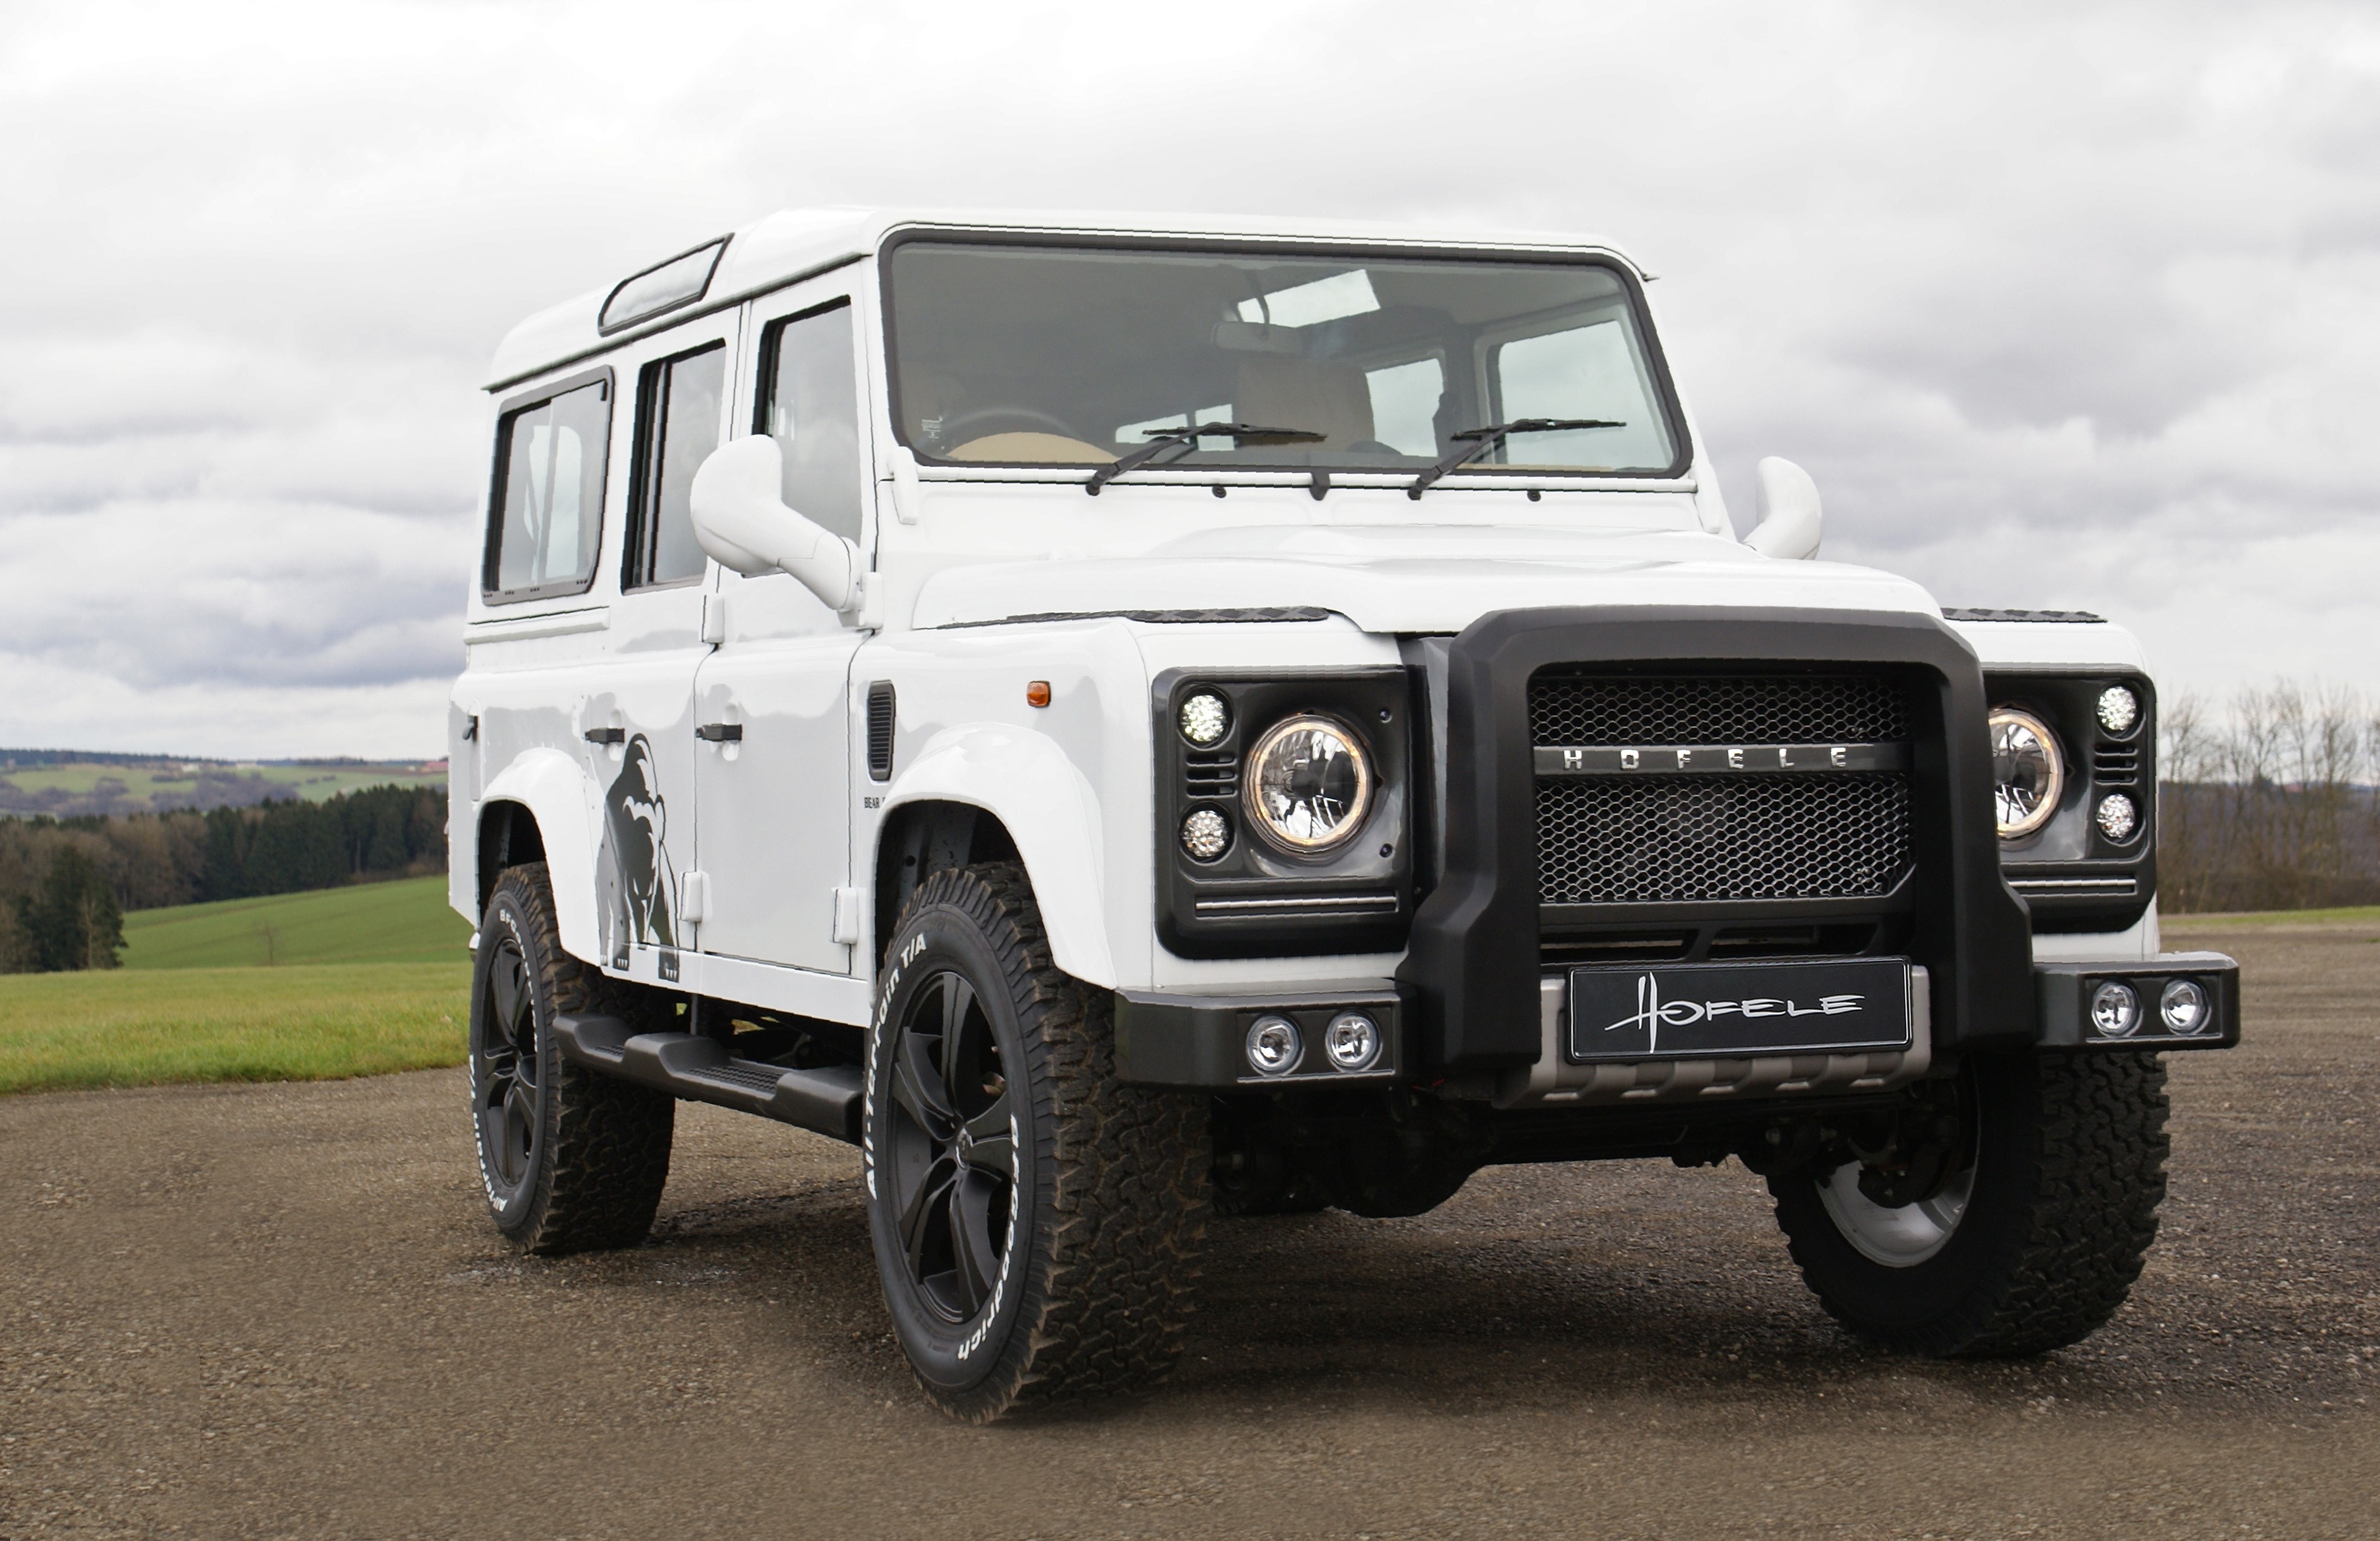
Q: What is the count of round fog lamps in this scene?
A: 4